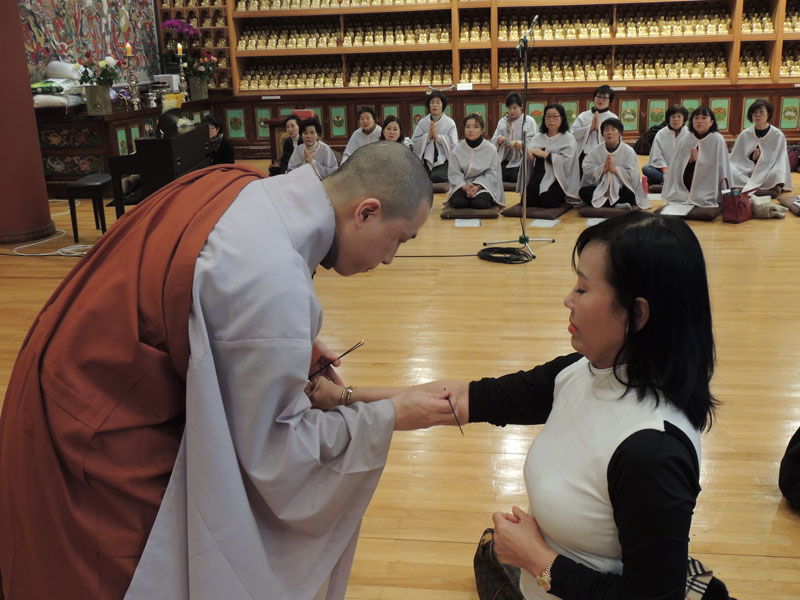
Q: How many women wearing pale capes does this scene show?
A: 11